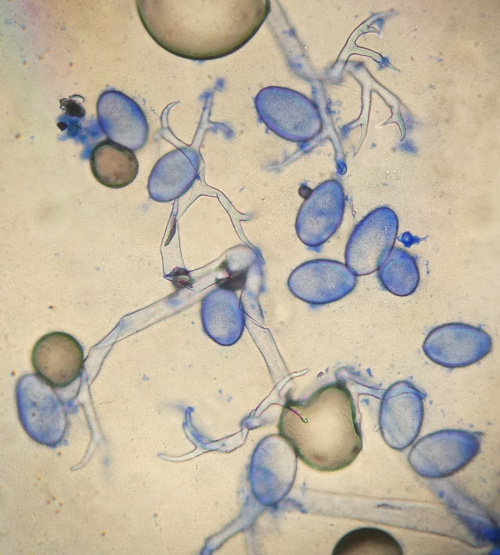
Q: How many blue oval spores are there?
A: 13